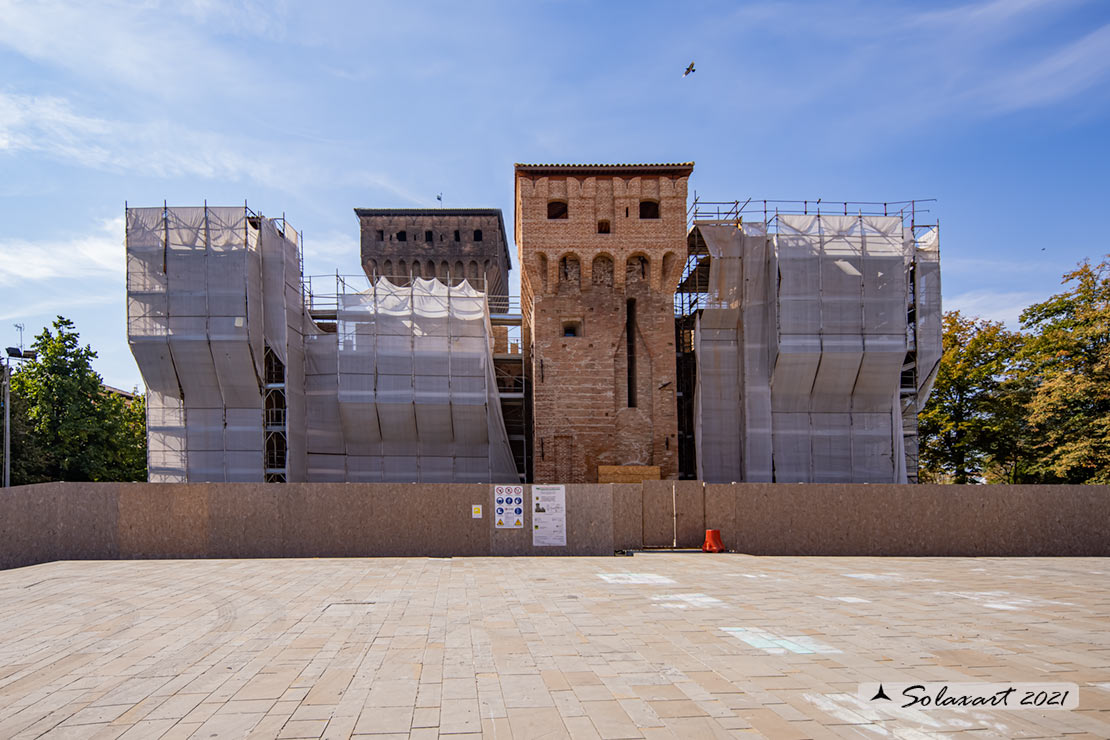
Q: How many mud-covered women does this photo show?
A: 0